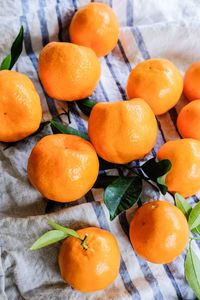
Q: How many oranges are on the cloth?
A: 11